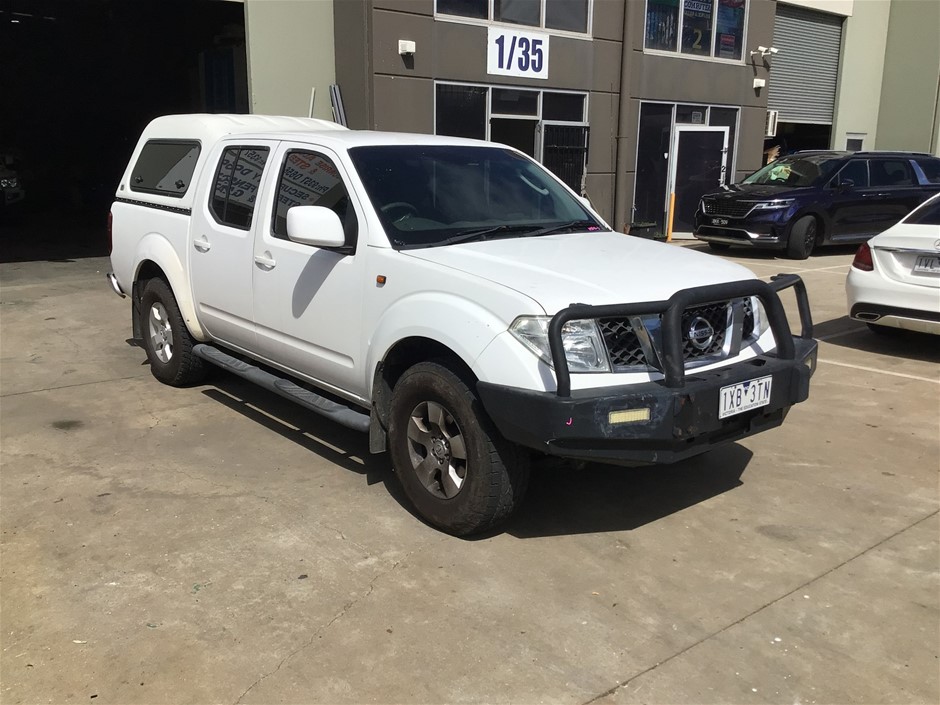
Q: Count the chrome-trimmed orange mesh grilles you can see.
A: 0